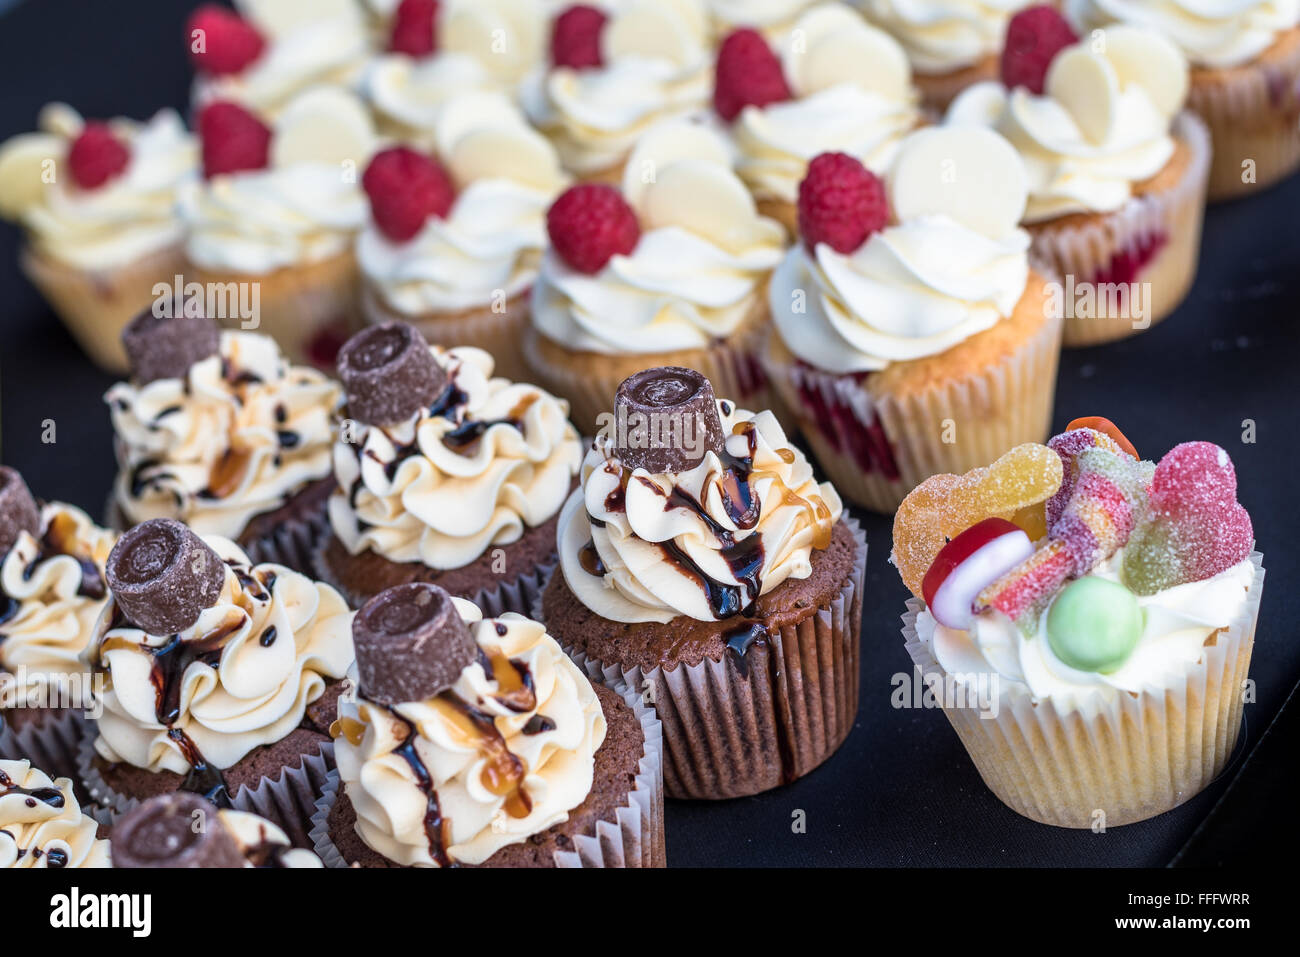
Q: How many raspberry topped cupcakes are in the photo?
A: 10